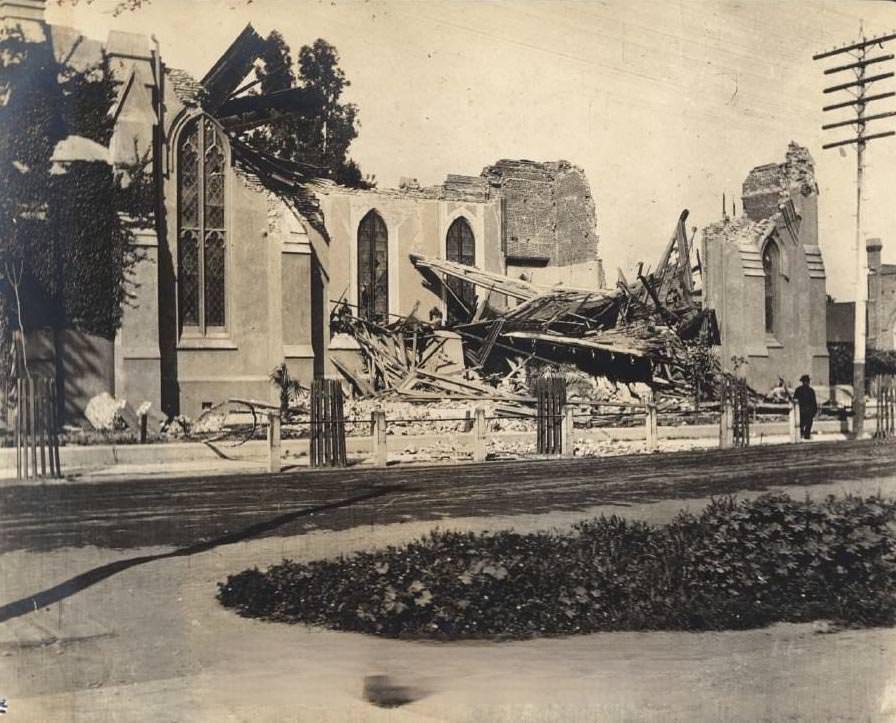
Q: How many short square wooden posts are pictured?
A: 7